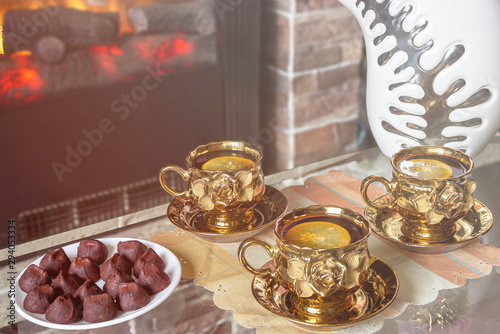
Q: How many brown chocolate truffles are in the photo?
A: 15